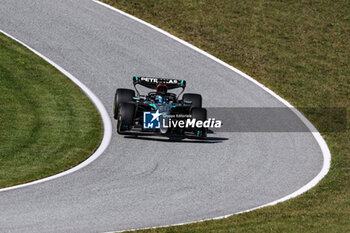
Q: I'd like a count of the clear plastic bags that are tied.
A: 0